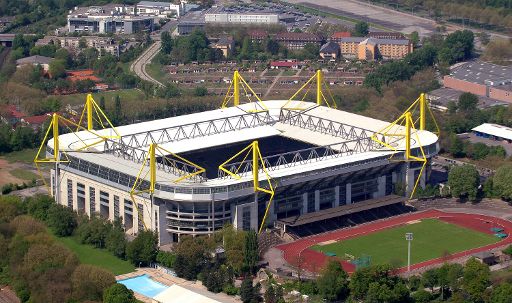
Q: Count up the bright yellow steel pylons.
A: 8